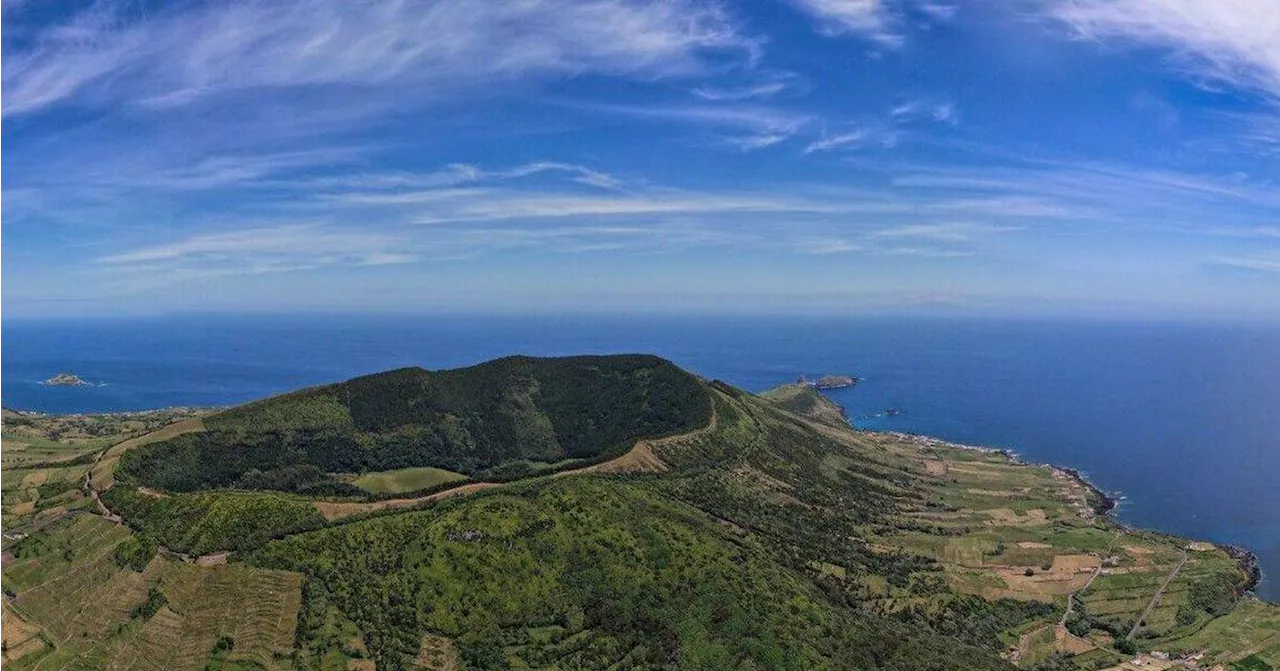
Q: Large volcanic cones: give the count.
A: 1